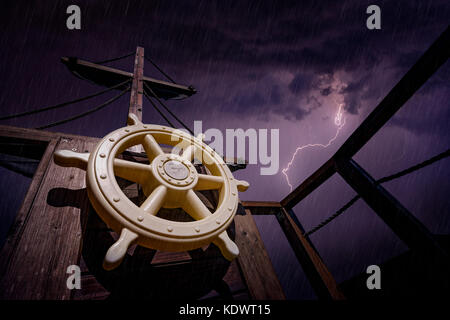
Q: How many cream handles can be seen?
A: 6